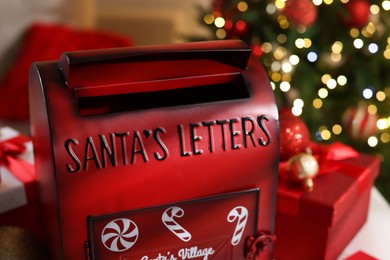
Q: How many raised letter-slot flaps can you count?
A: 1